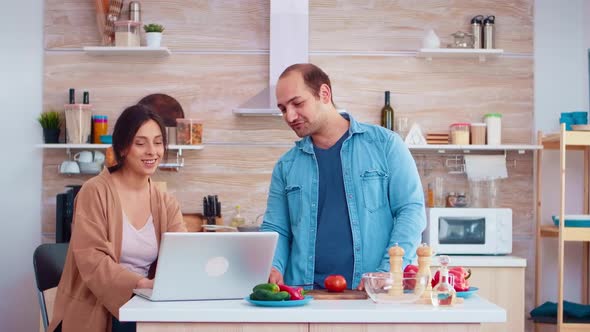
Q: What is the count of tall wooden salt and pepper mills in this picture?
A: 2